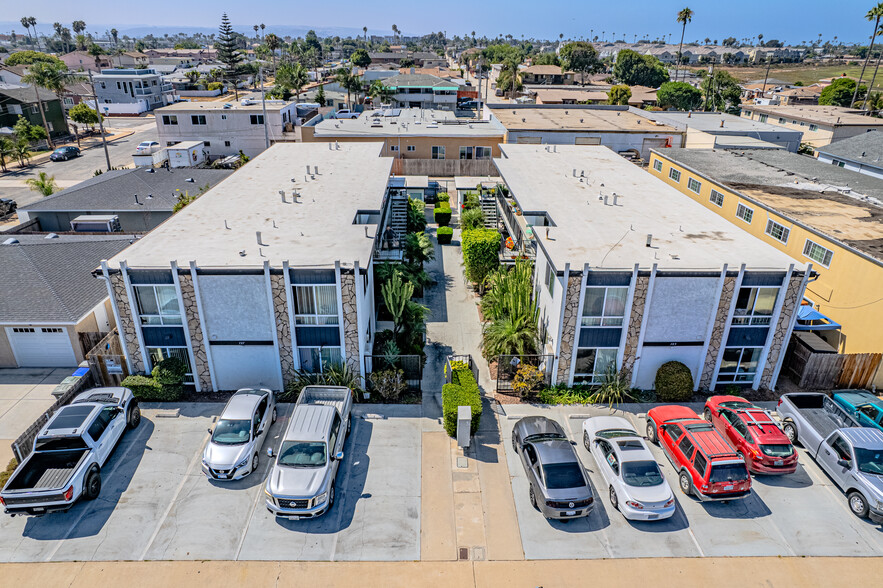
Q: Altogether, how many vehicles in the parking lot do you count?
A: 9